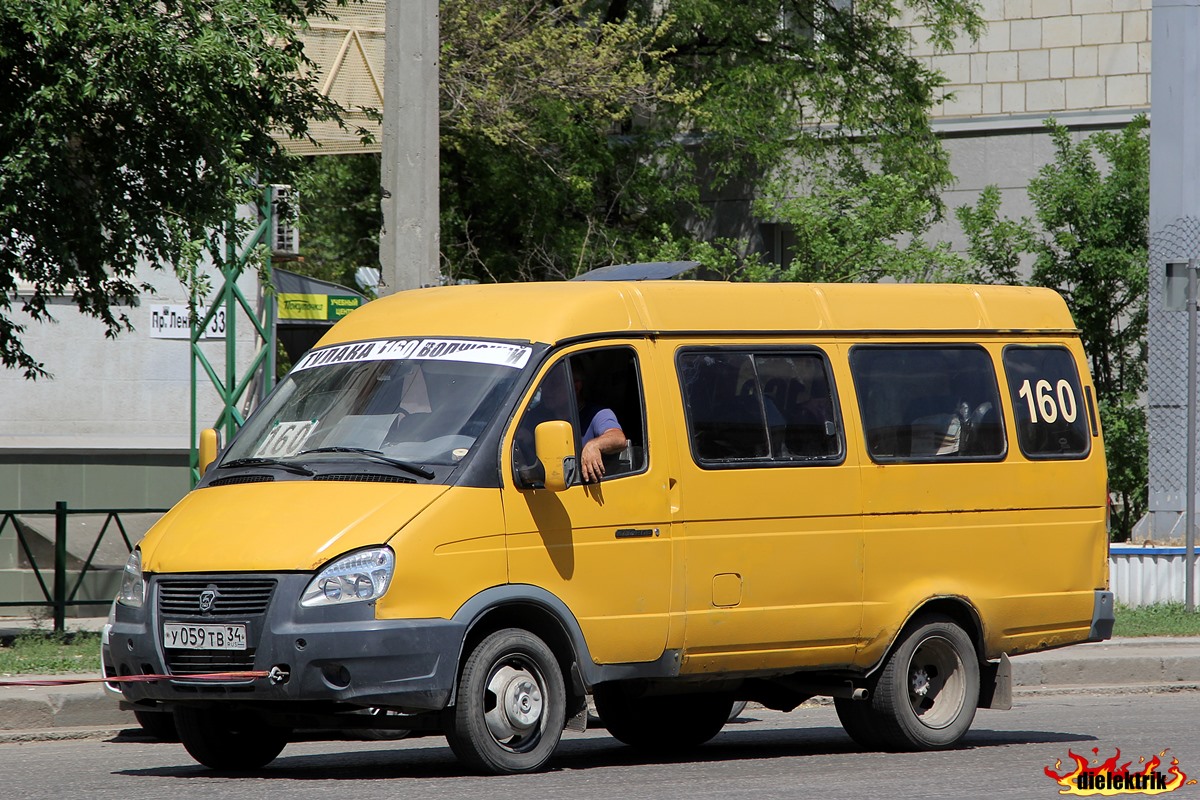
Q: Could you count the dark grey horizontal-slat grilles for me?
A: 2